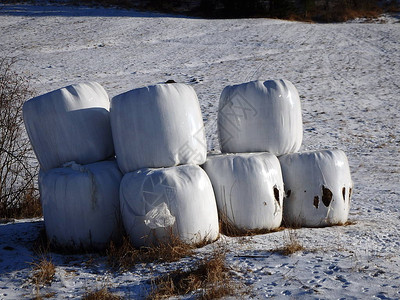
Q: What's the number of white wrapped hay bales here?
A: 7